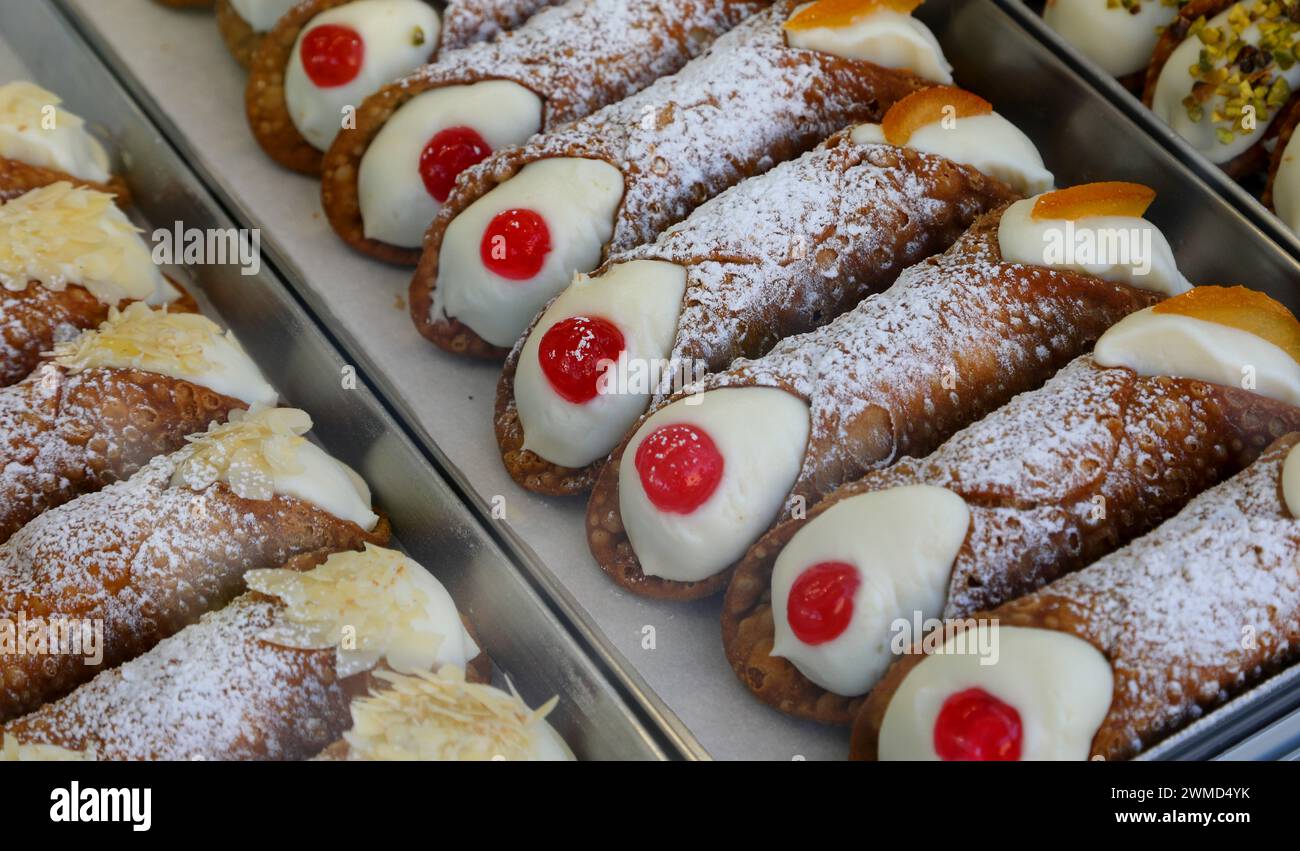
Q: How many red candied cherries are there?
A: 7